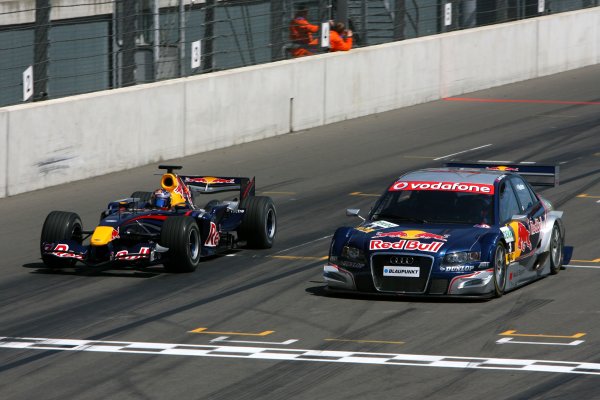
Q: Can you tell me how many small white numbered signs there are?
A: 5